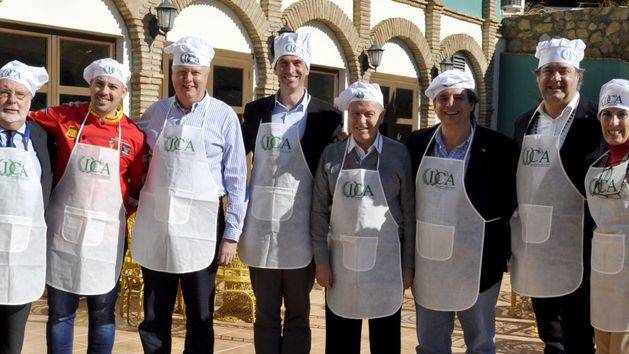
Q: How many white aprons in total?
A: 8